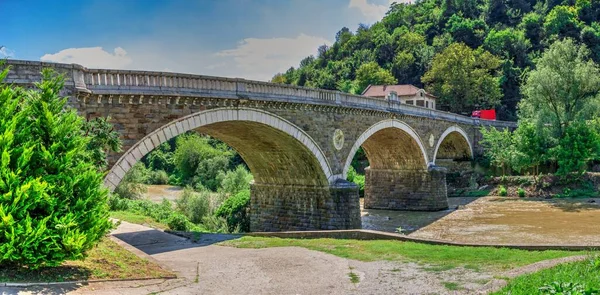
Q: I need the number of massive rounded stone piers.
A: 2